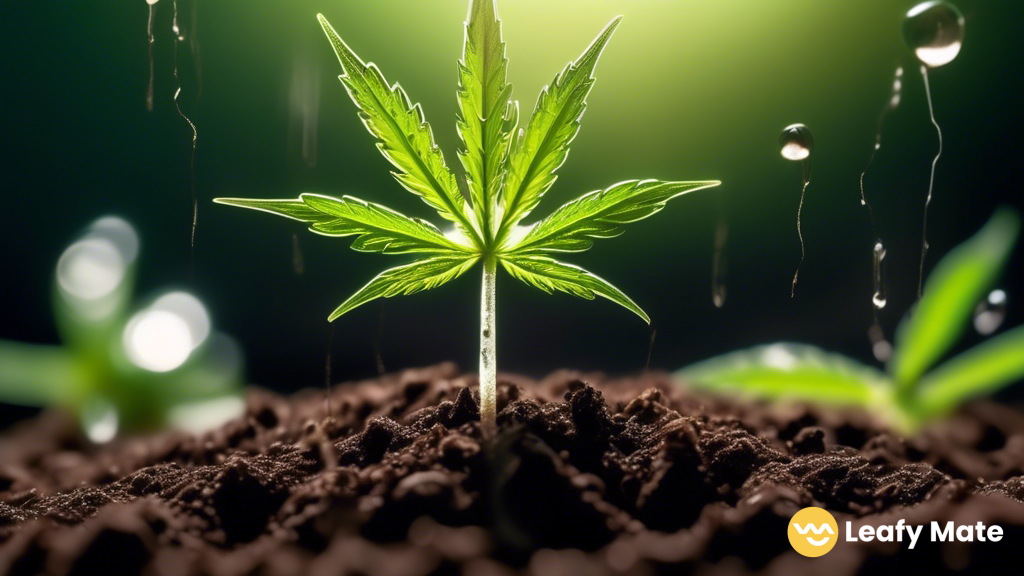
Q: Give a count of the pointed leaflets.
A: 7